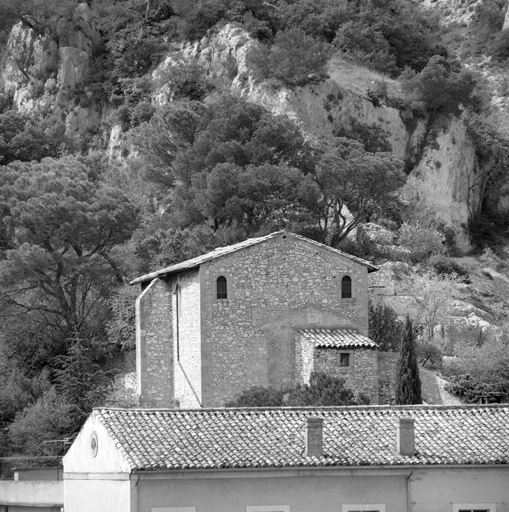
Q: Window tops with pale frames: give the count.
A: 4